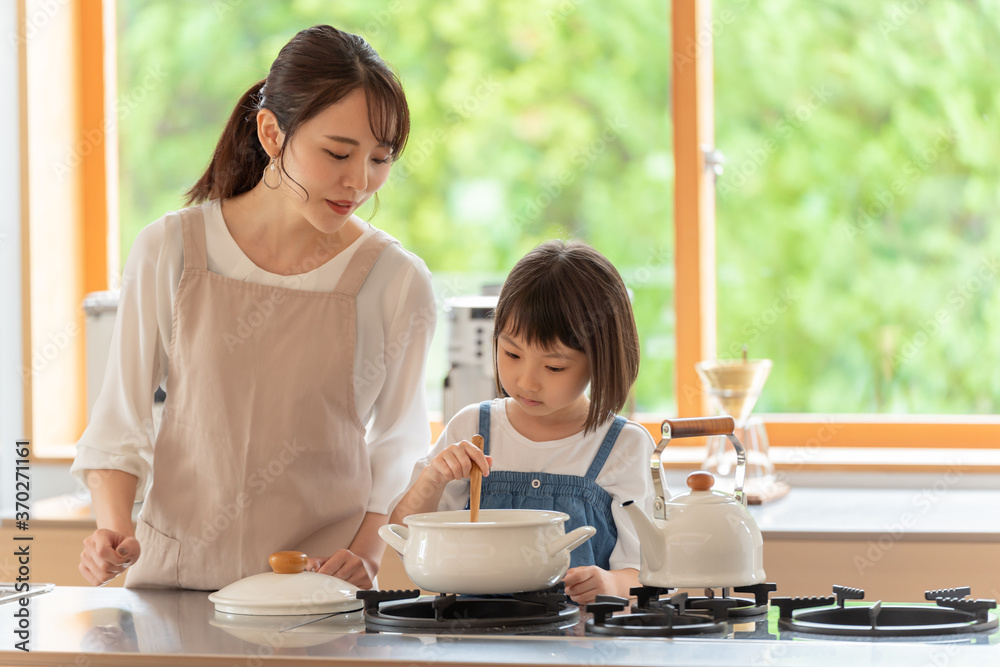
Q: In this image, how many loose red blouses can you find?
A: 0